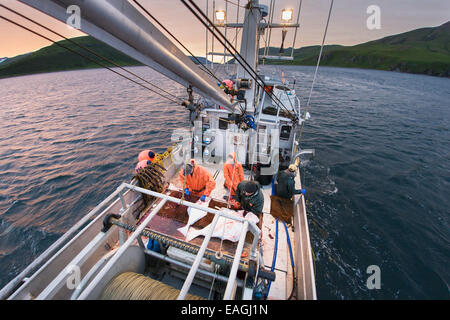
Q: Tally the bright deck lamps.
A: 2